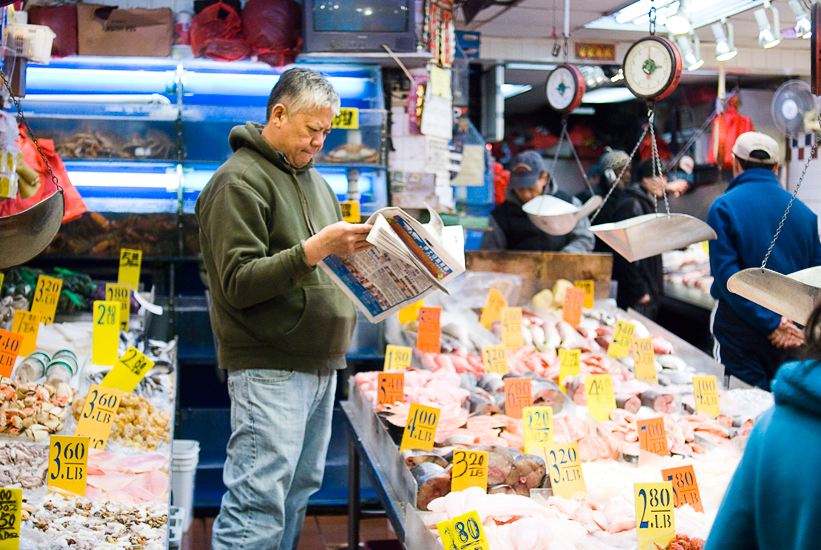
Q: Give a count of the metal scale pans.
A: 4